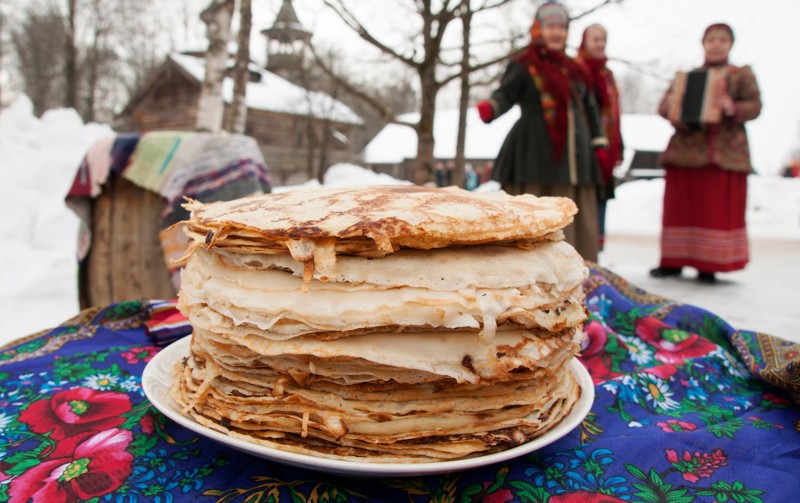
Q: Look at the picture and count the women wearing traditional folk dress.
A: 3